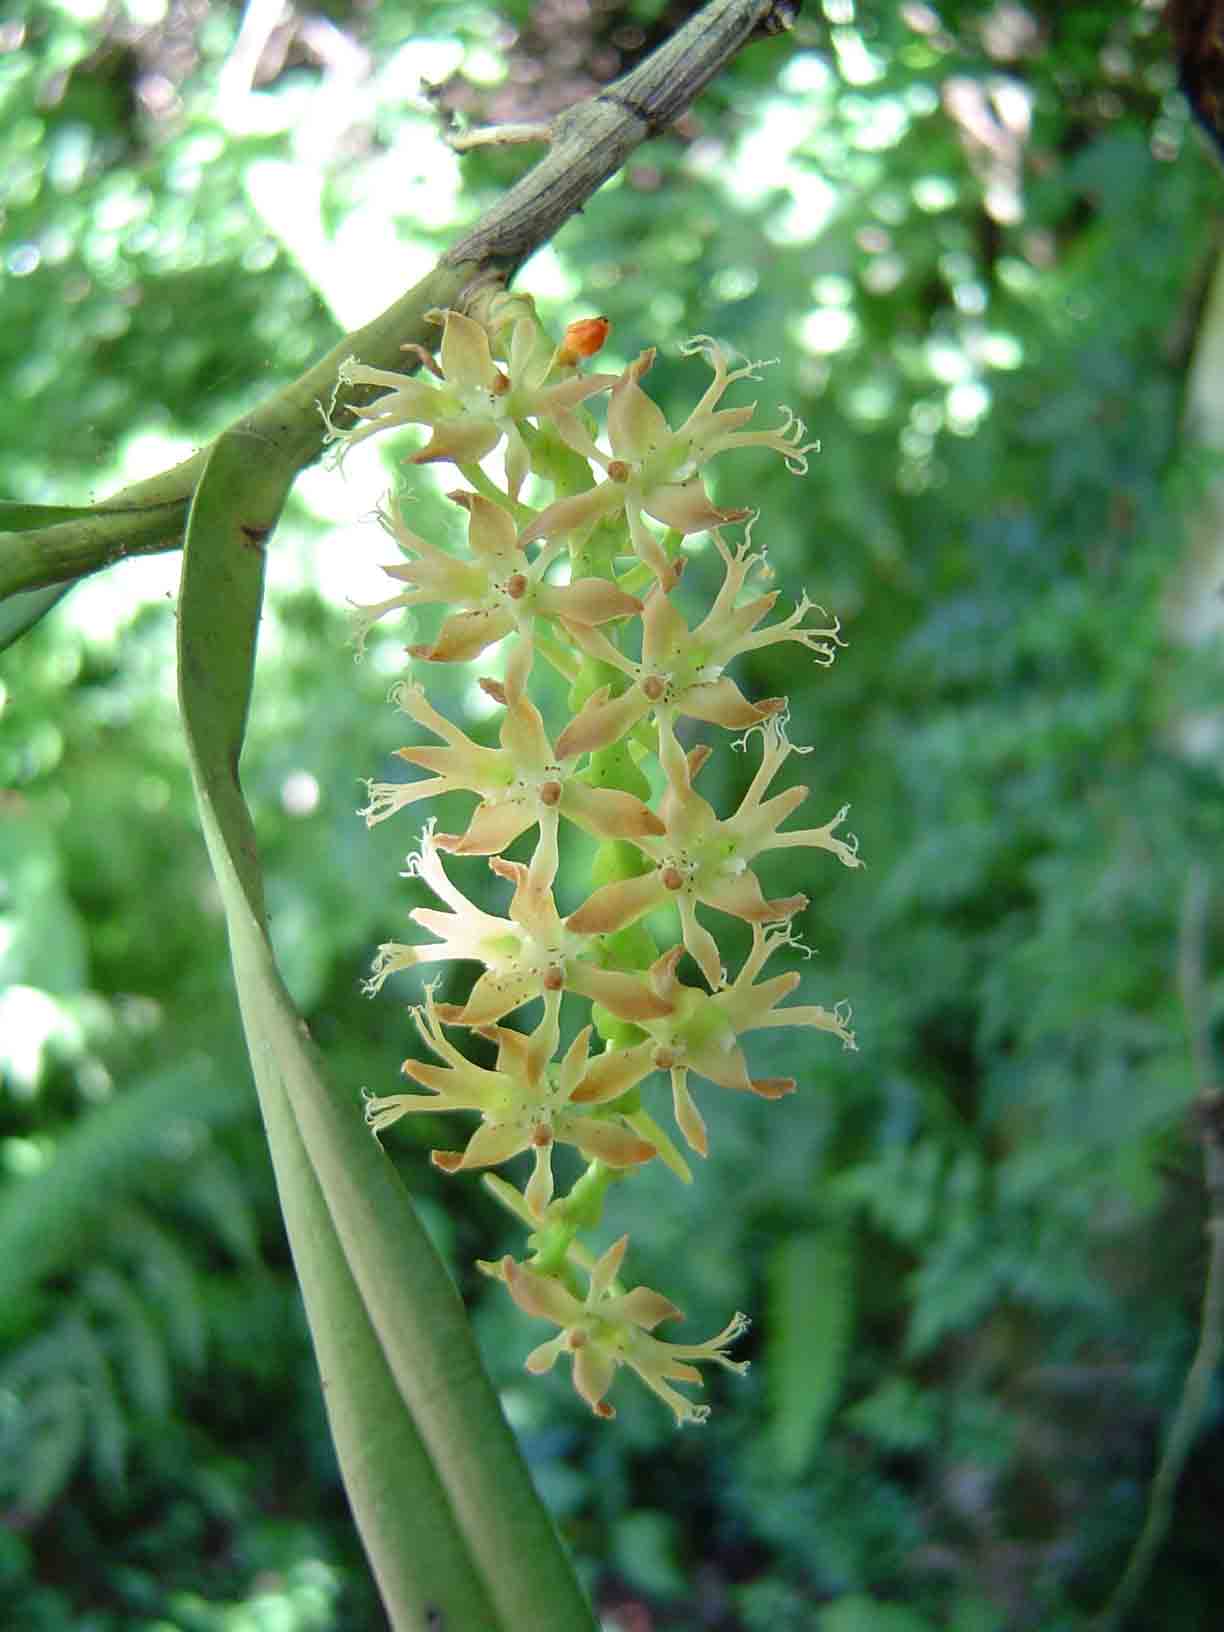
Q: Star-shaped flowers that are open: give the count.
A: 10